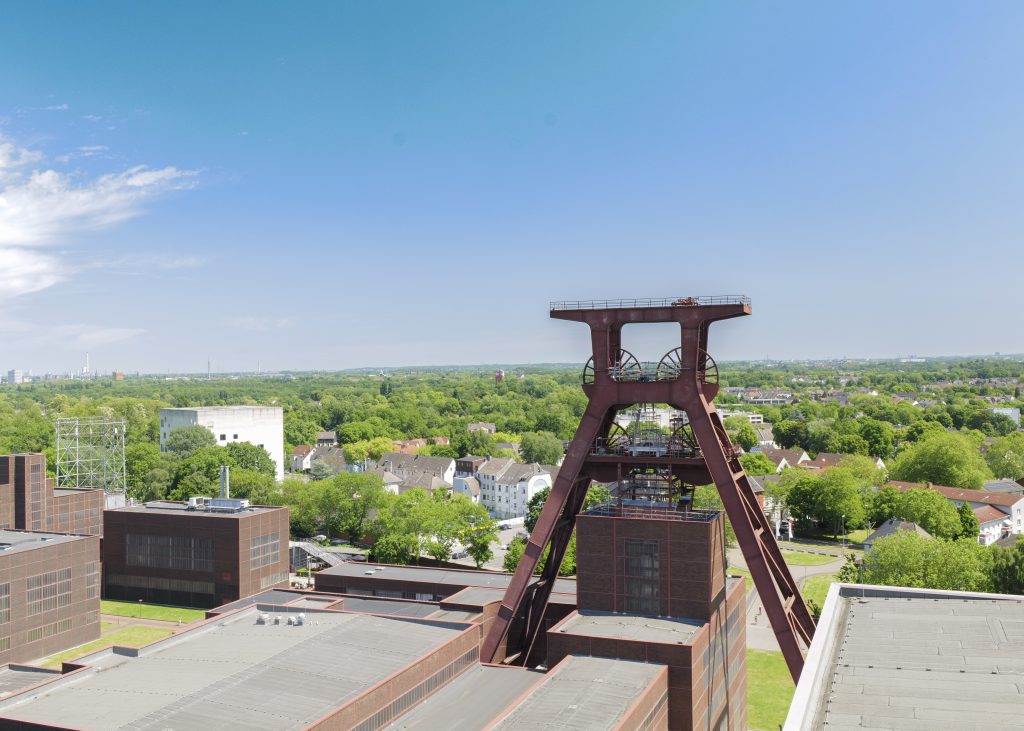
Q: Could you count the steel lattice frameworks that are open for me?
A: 1